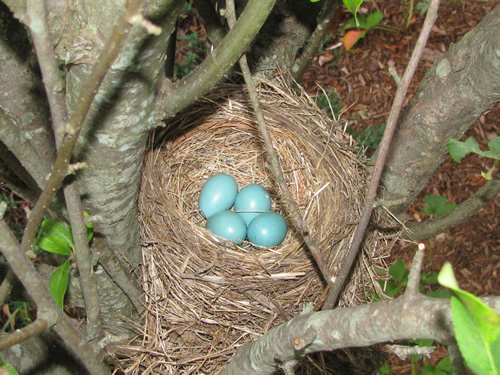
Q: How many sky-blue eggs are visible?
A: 4